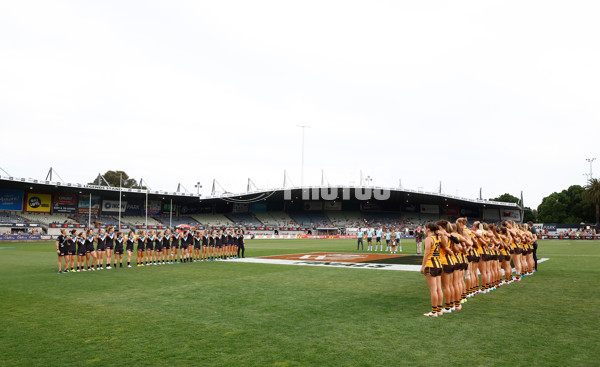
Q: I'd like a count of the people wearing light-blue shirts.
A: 5